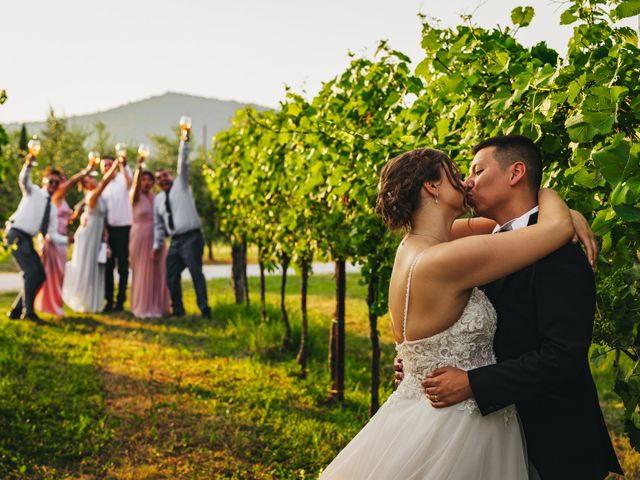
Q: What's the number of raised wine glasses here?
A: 5